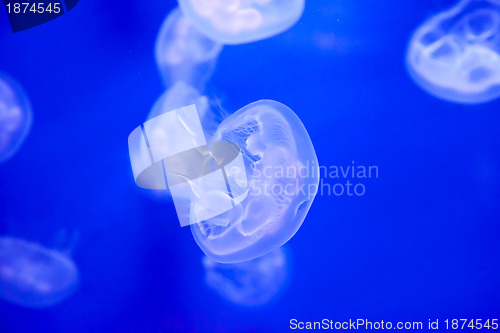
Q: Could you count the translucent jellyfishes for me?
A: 8